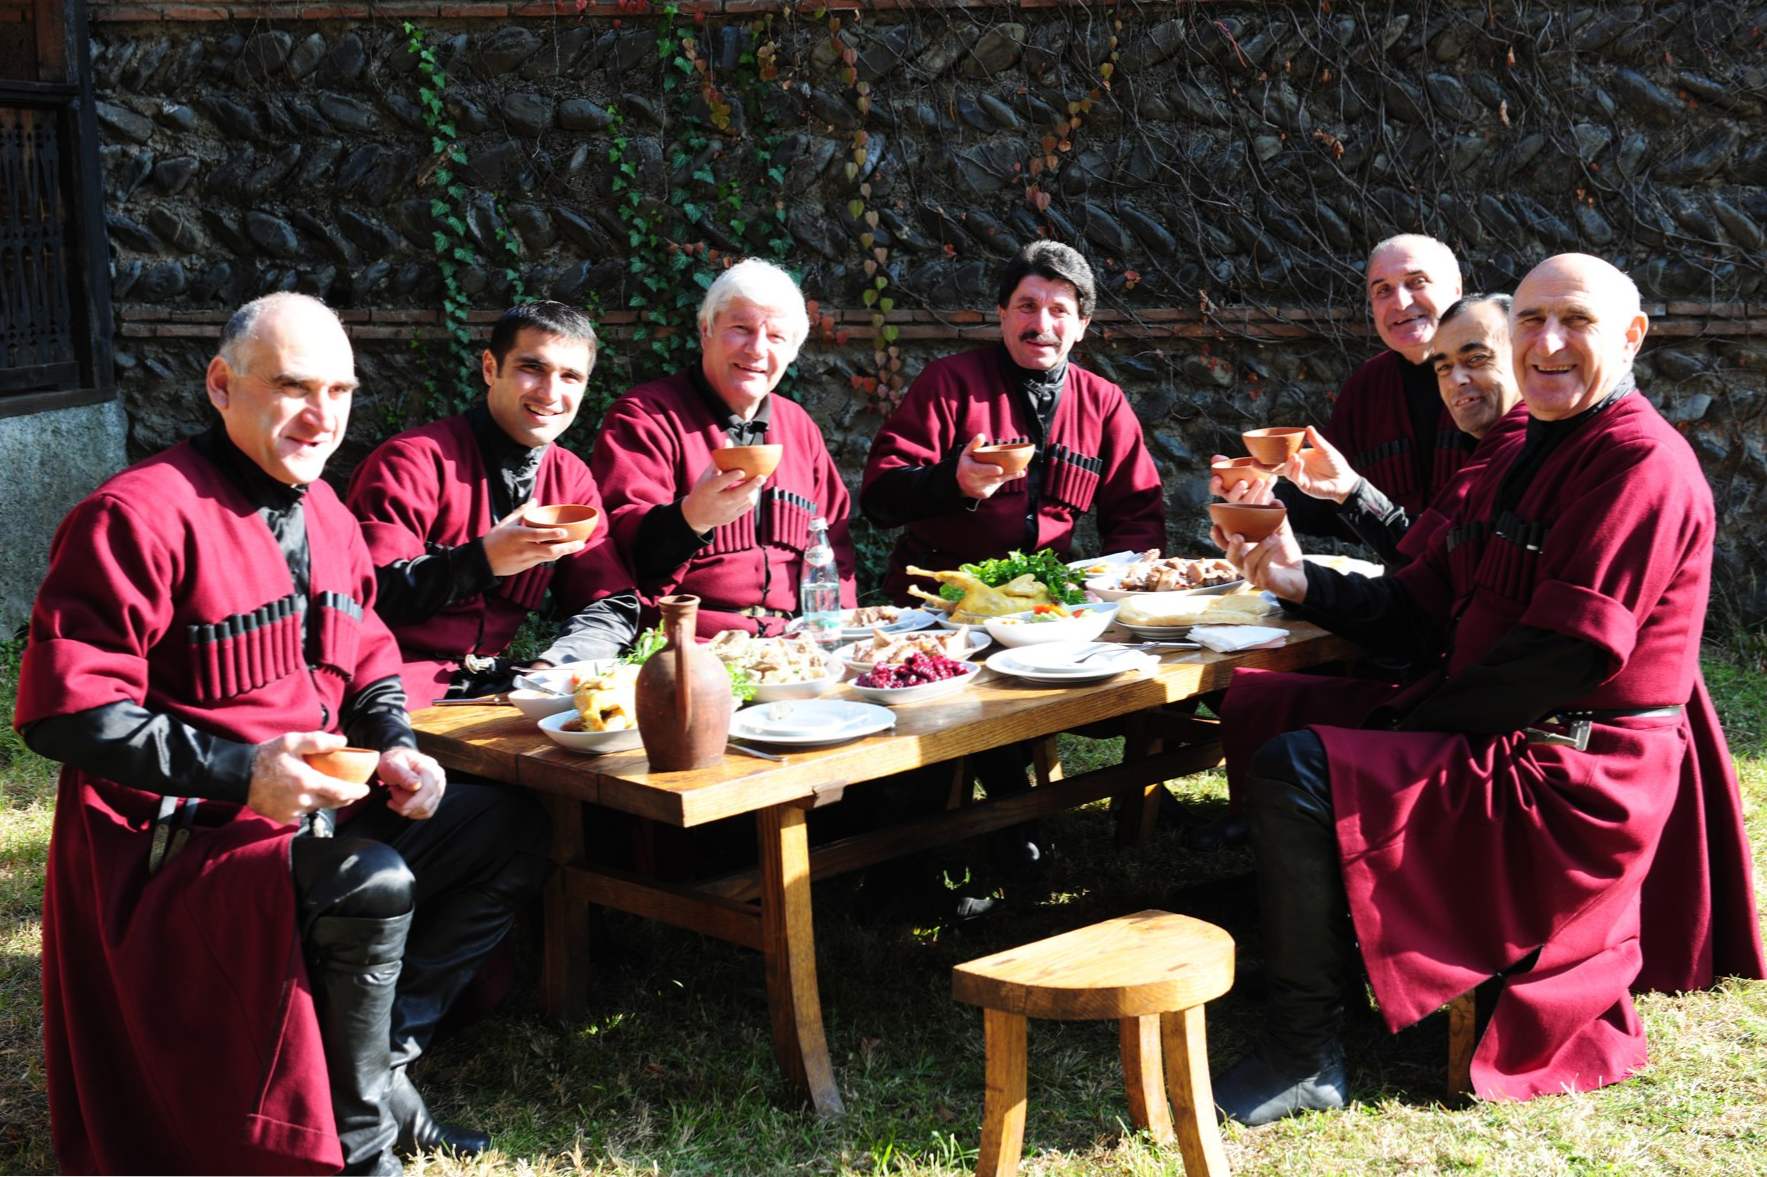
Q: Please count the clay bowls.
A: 7